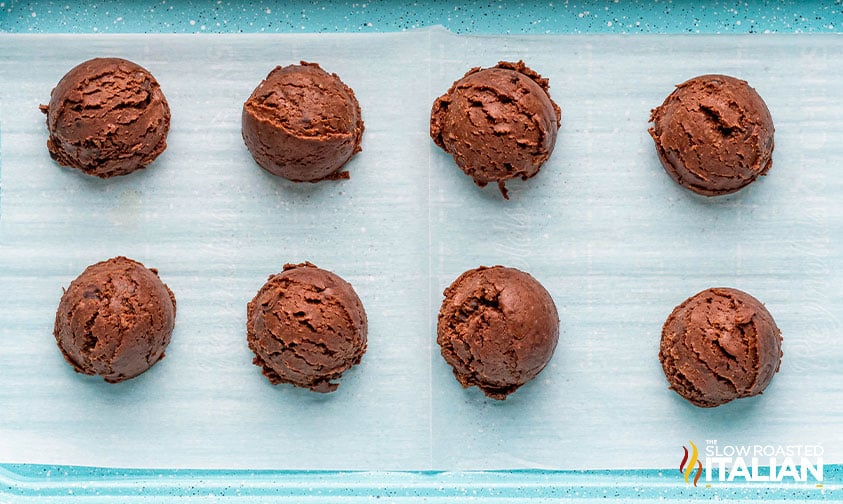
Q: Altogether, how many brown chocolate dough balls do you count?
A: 8